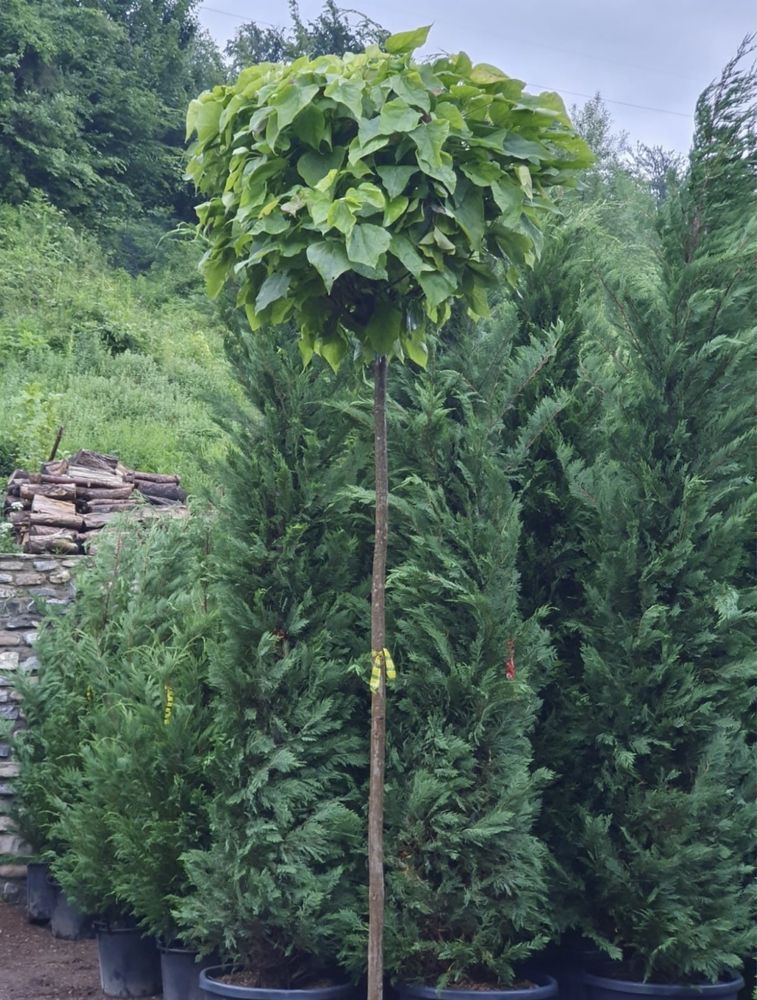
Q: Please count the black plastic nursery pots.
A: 7